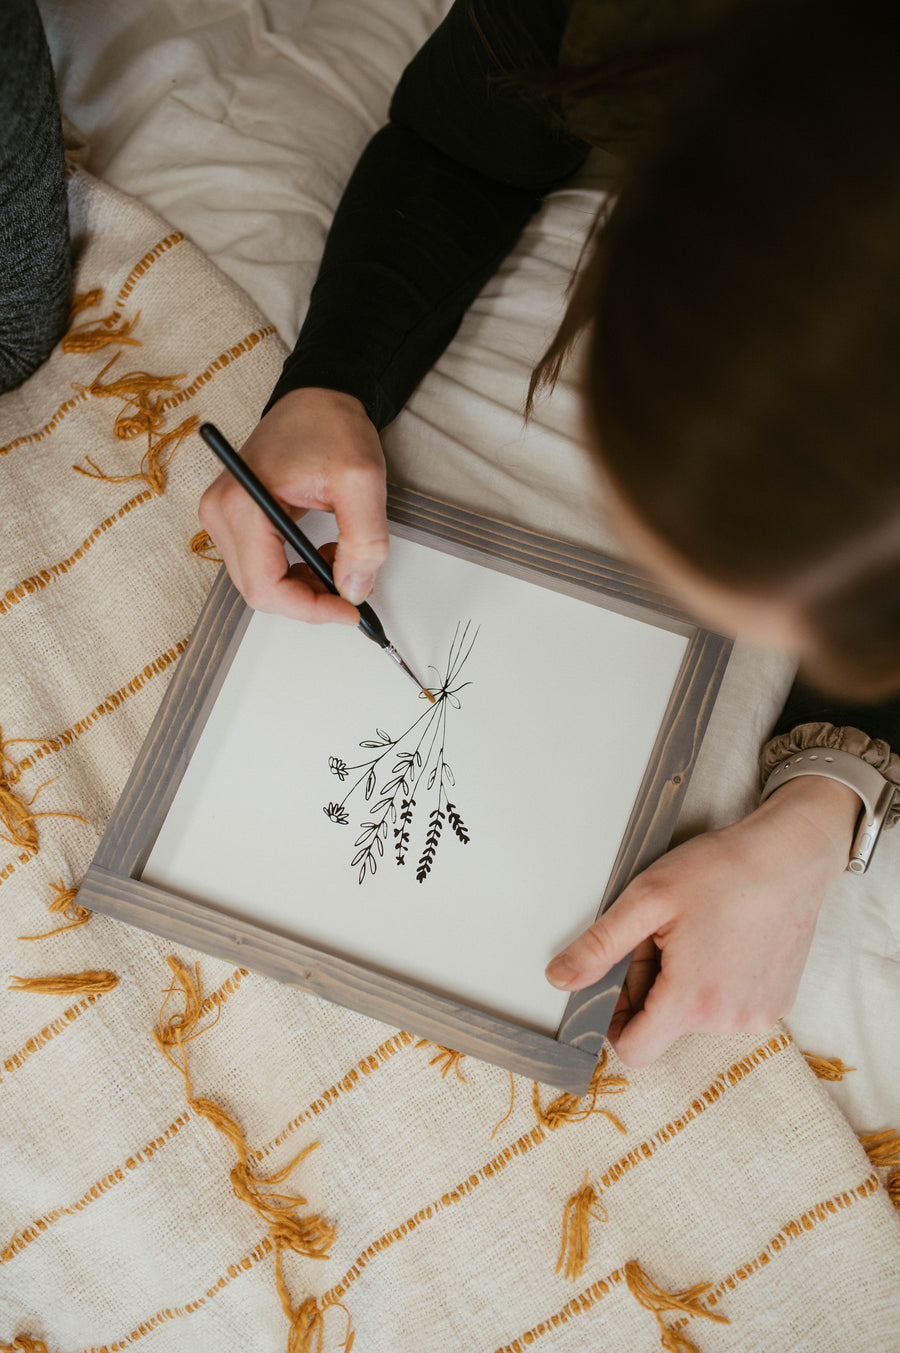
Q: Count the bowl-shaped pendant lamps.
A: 0